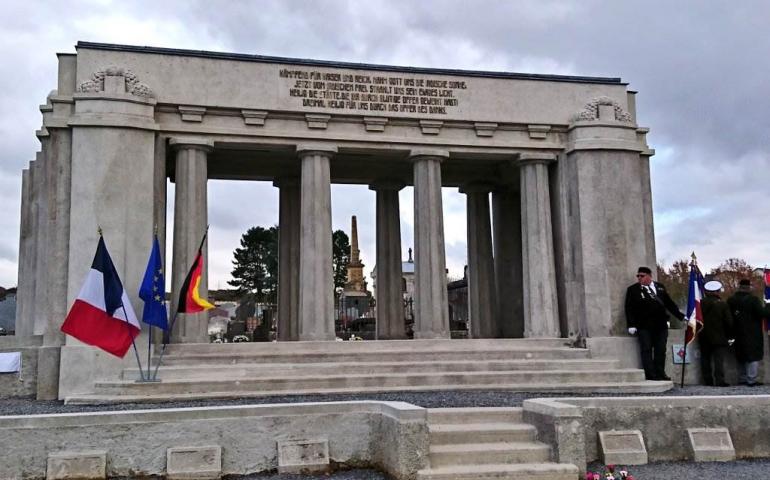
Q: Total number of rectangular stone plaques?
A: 5